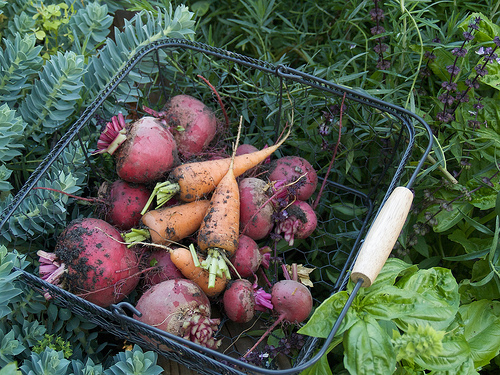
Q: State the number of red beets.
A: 13